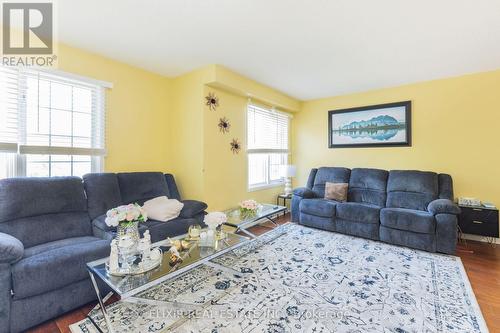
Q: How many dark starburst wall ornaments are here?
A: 3